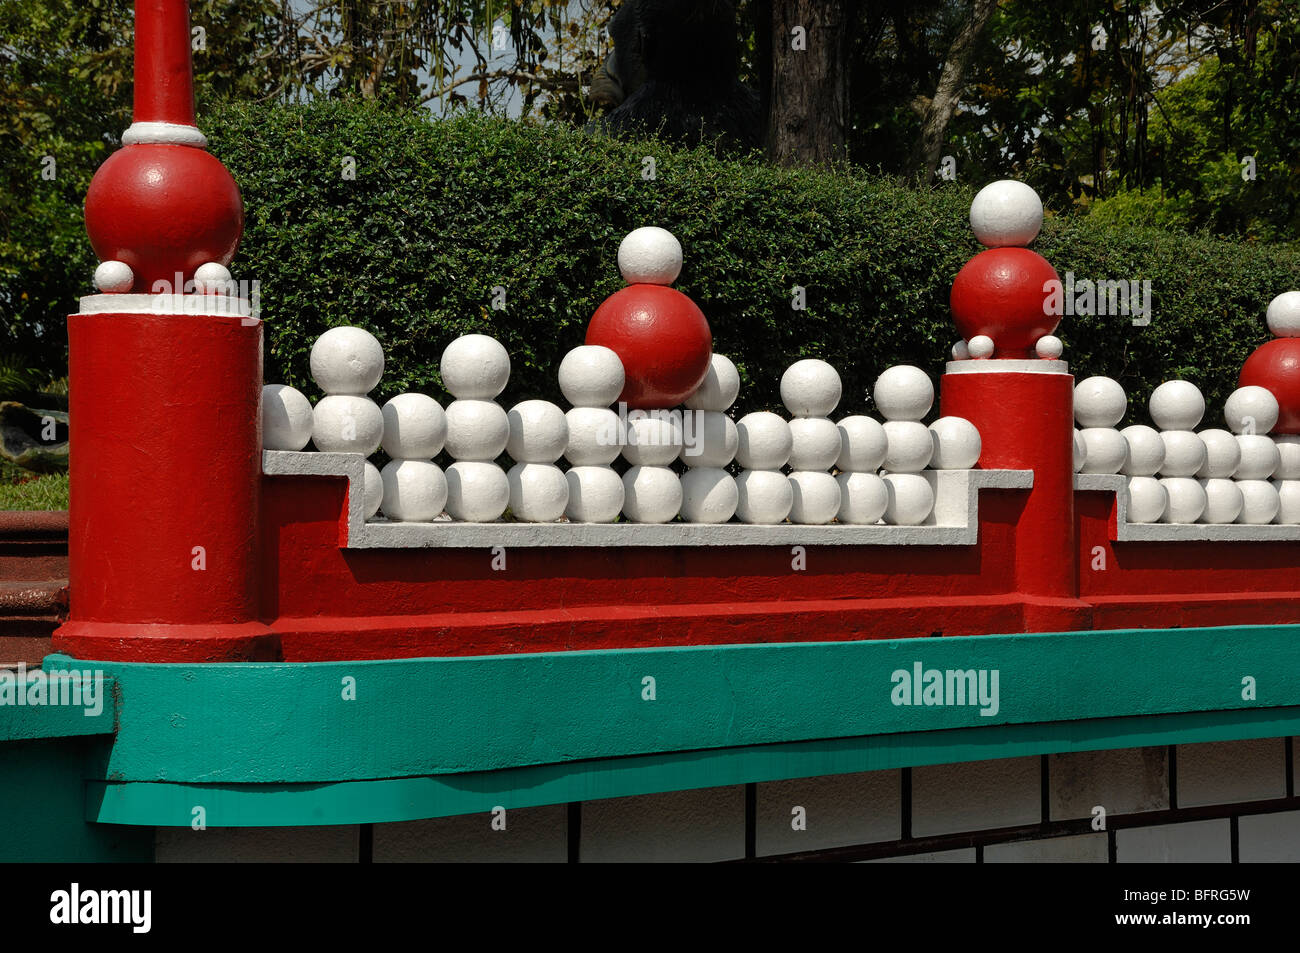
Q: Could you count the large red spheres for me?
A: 4